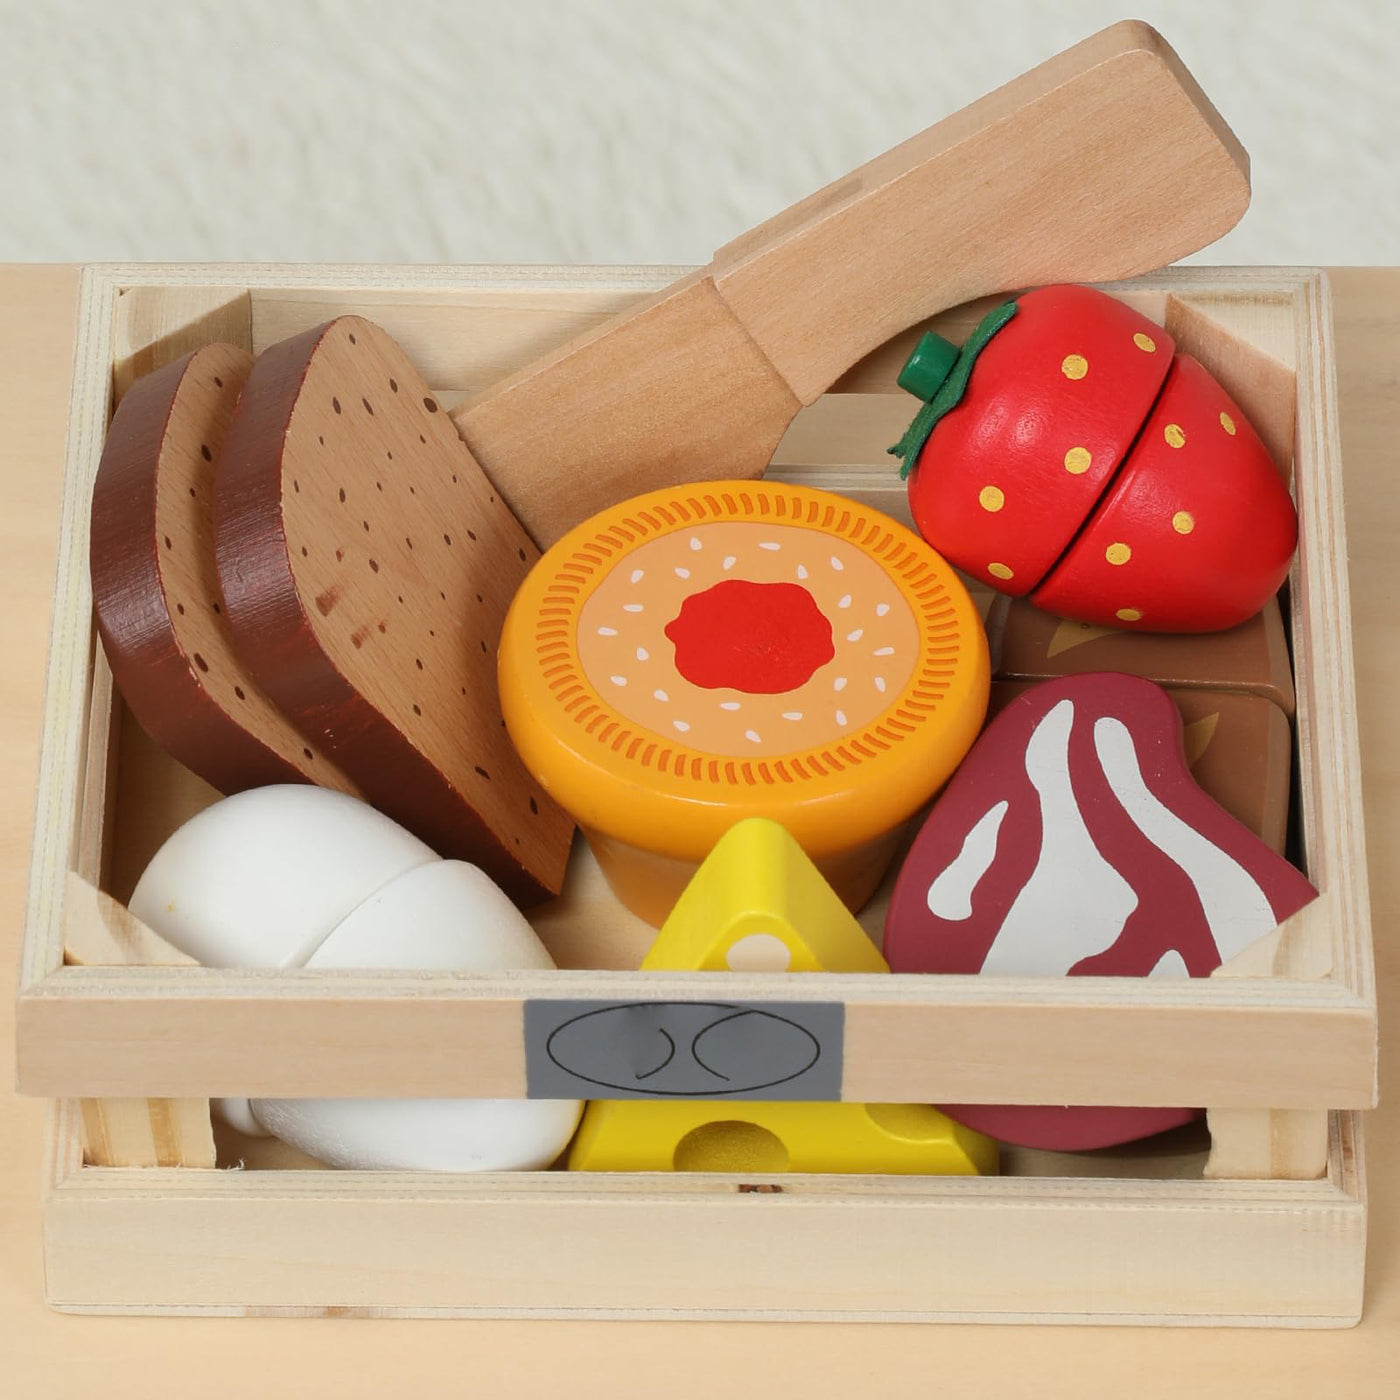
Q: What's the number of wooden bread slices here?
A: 2